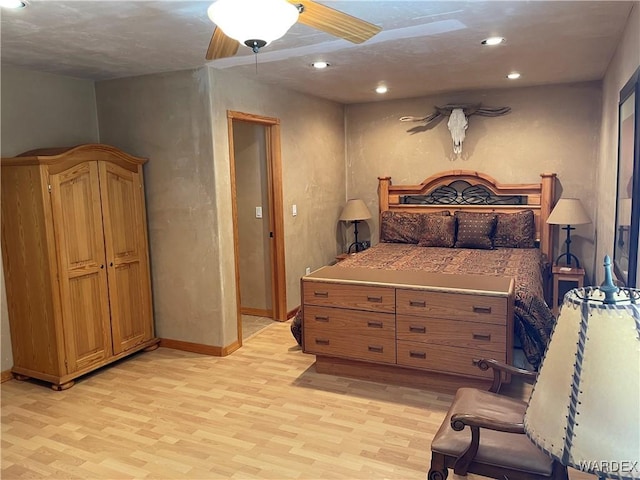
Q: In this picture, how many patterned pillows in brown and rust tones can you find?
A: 4